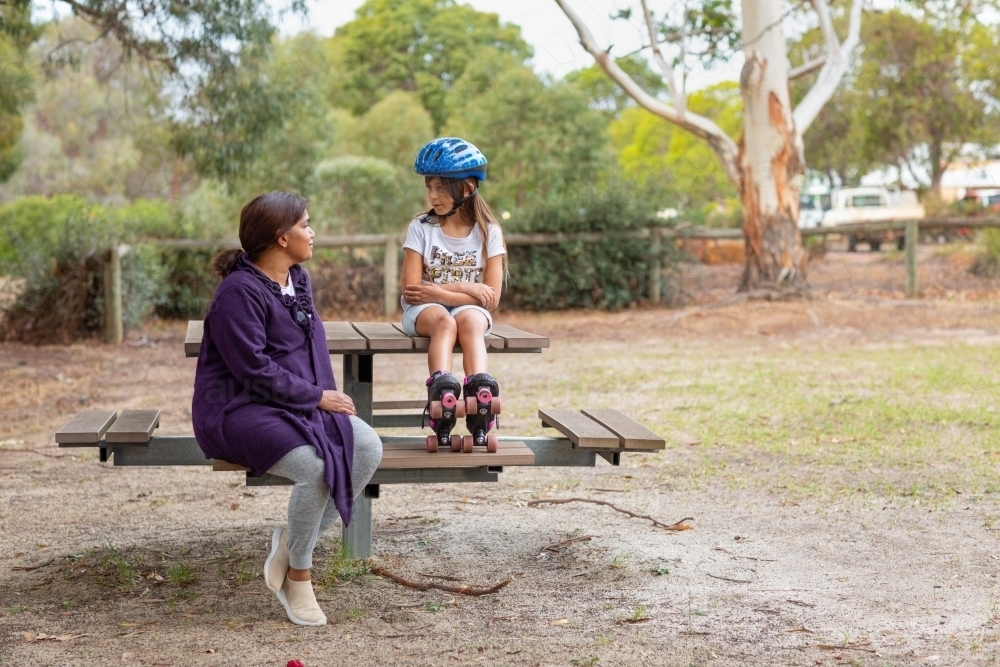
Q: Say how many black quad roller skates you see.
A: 2